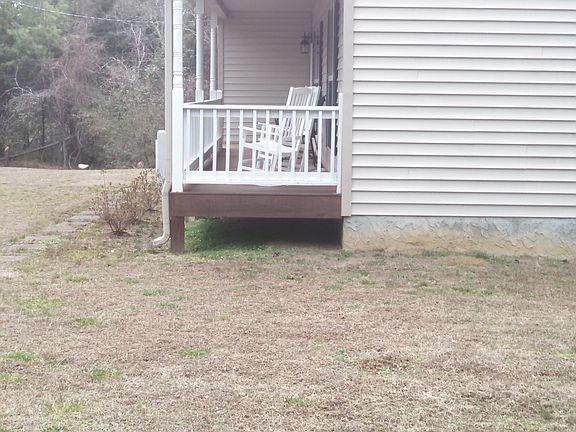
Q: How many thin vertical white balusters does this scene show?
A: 12